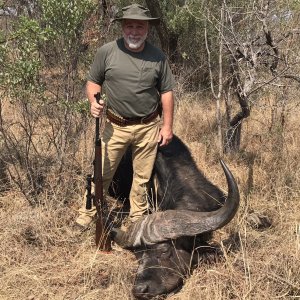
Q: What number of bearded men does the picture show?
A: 1